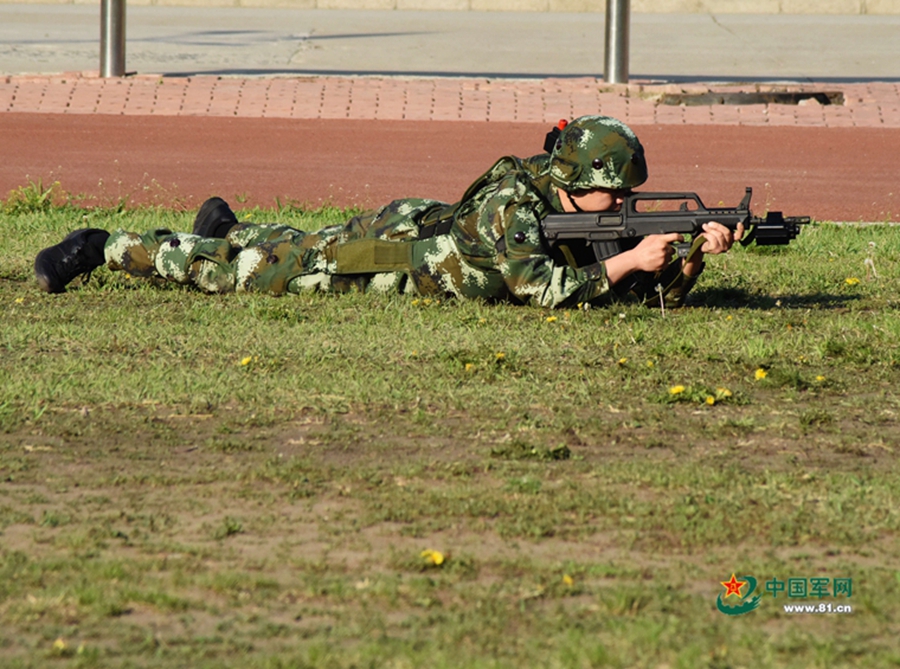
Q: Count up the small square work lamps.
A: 0